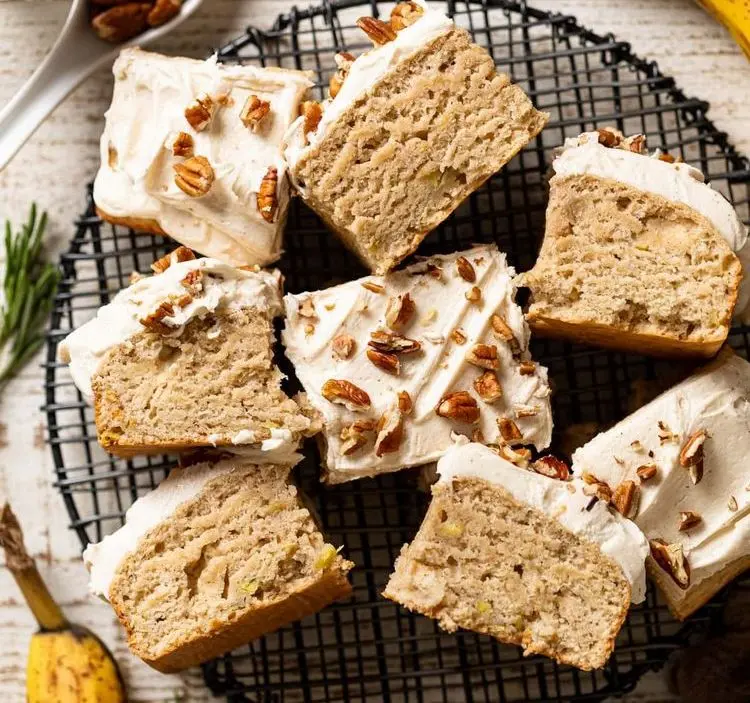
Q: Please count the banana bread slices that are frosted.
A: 8